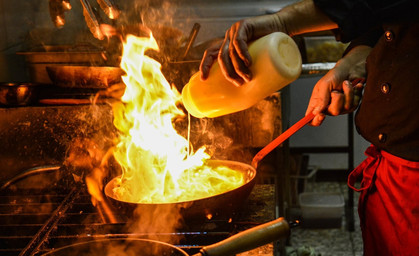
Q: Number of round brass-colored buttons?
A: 3